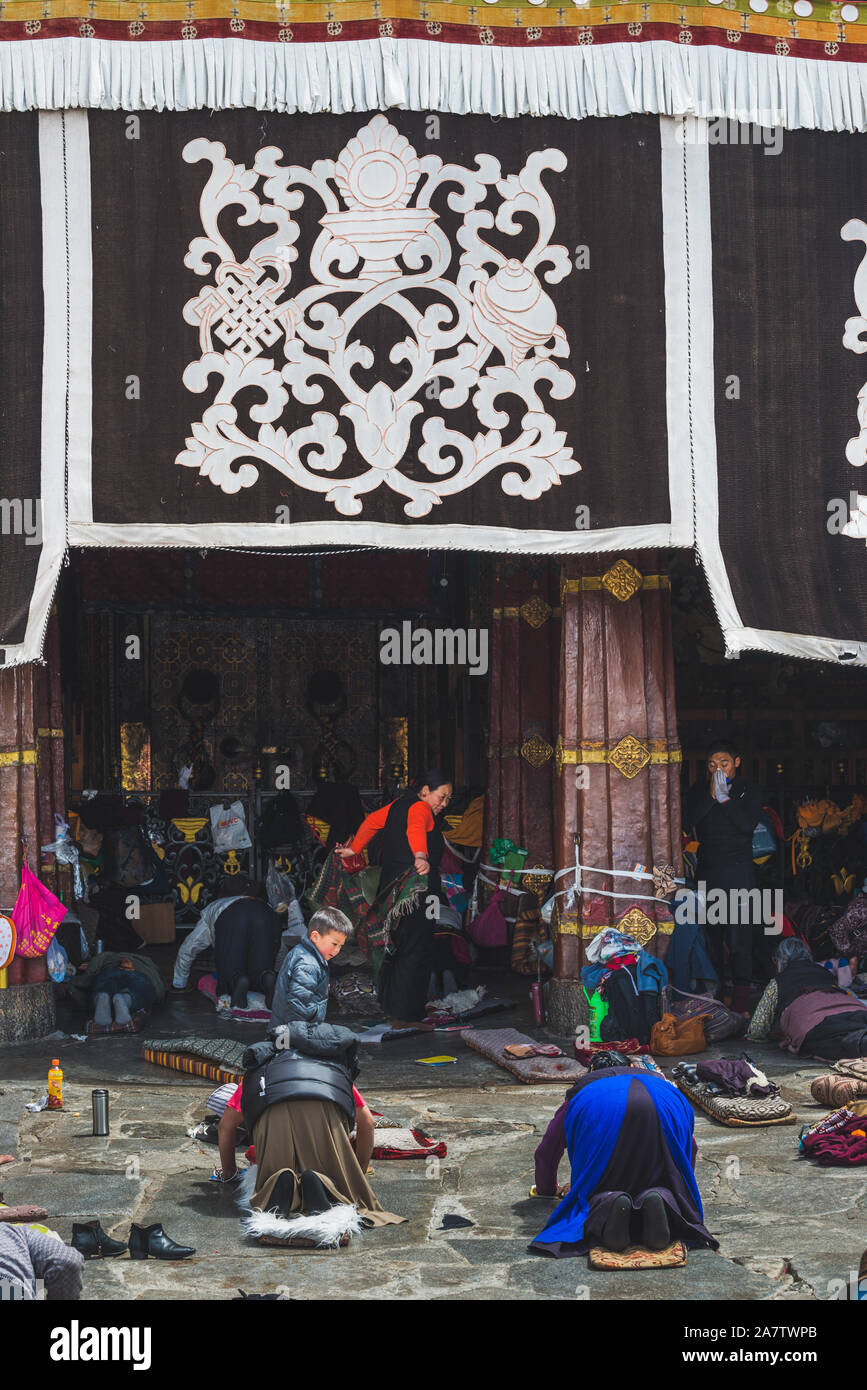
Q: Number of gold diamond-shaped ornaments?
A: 6